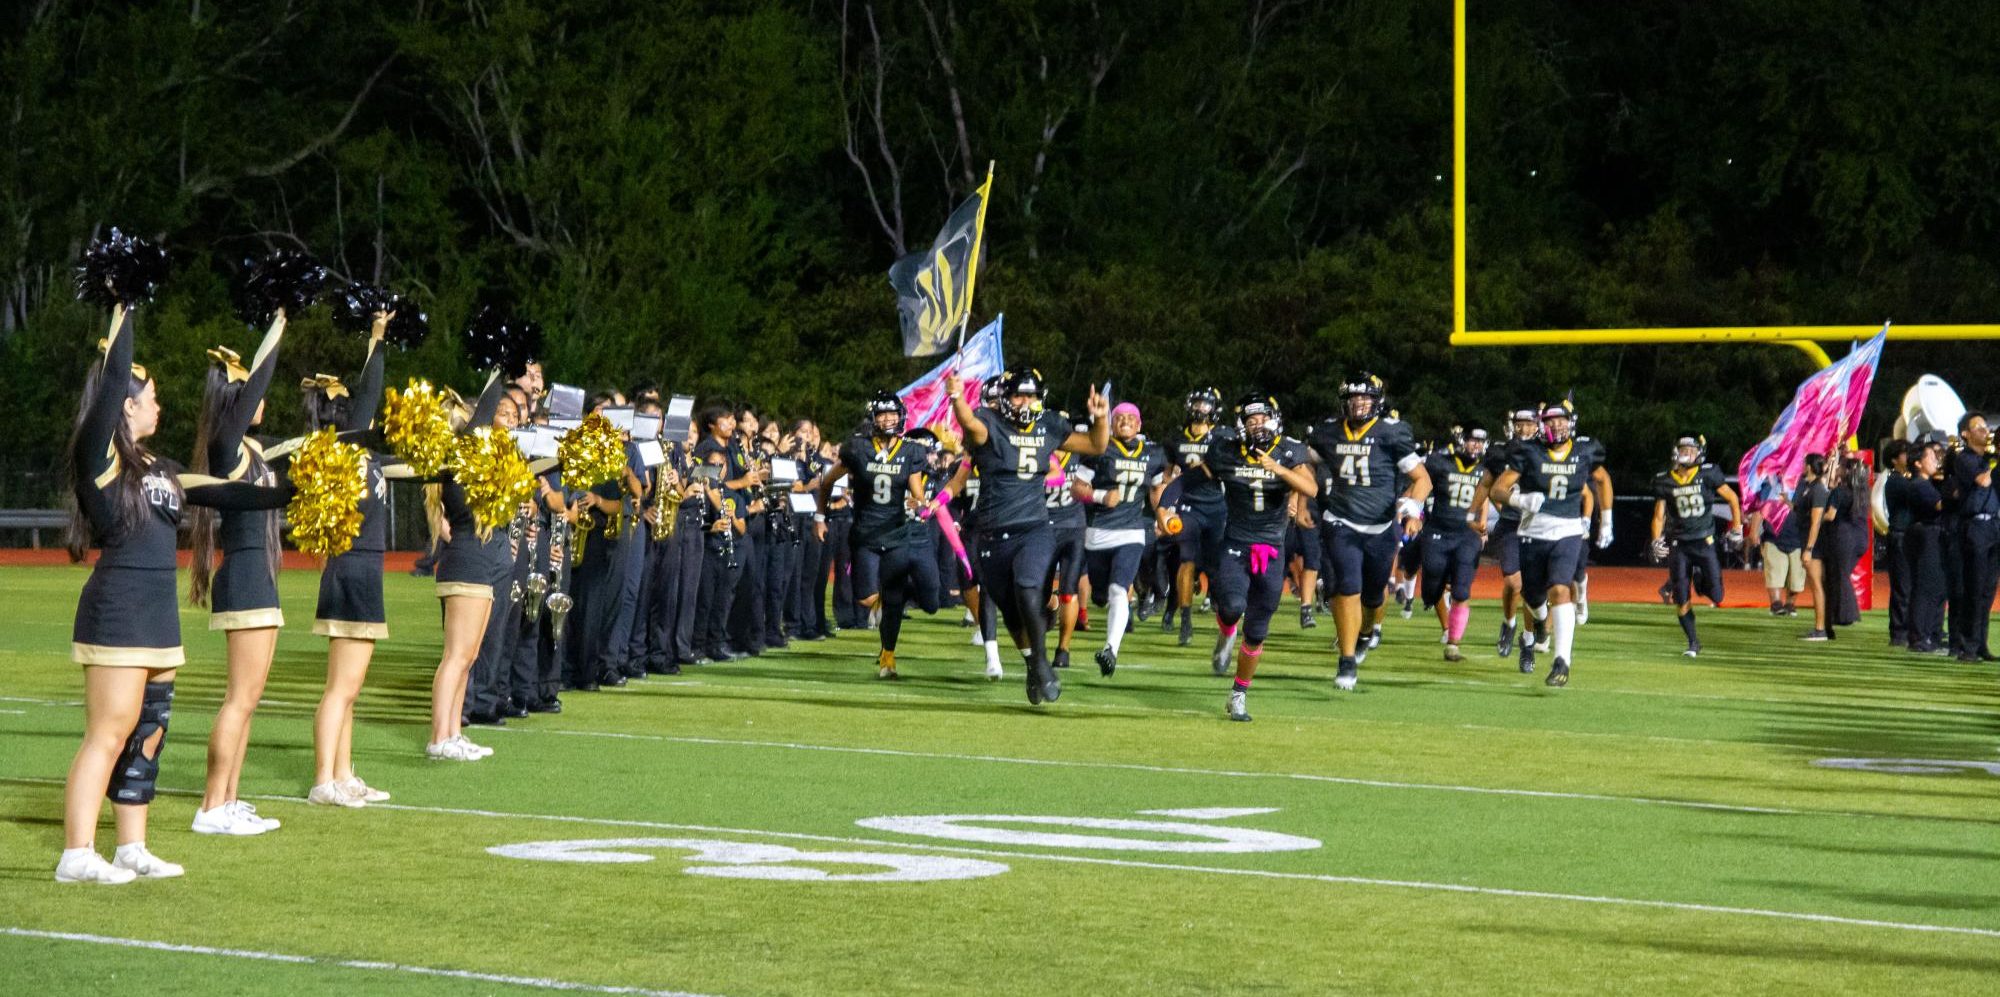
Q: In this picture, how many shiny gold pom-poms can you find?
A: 4